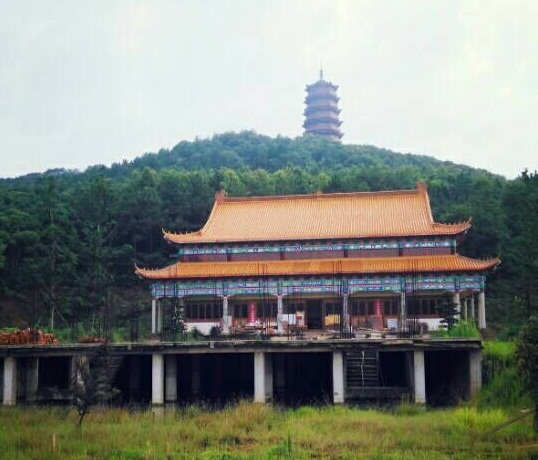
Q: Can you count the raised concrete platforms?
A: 1